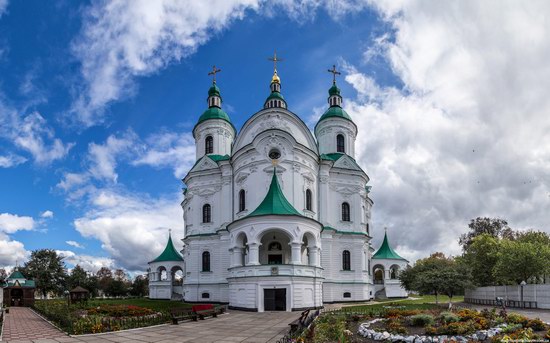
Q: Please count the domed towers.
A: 3